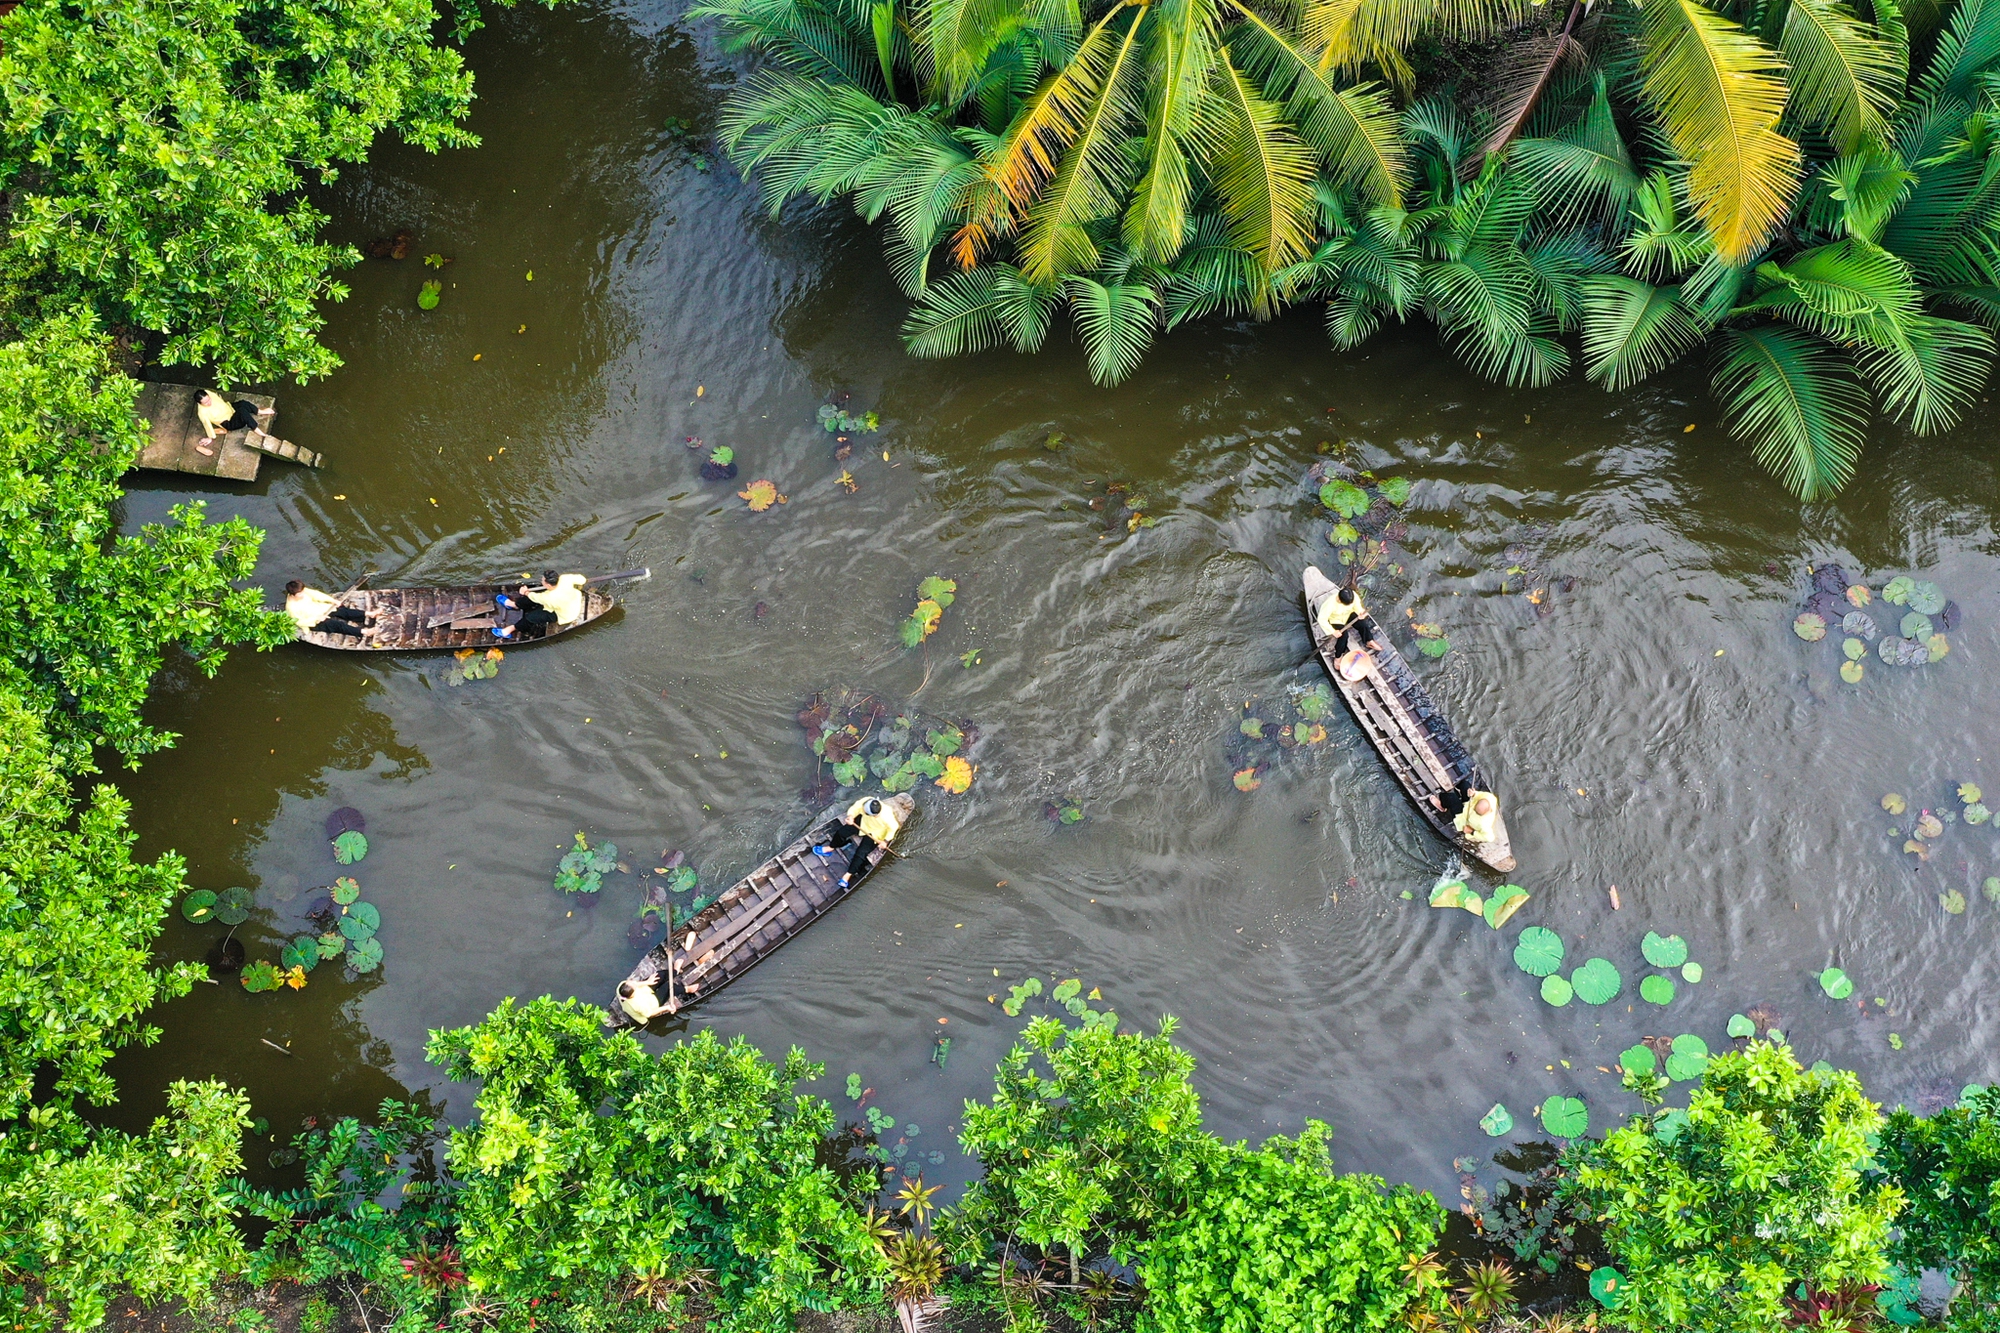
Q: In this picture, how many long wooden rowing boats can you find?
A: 3